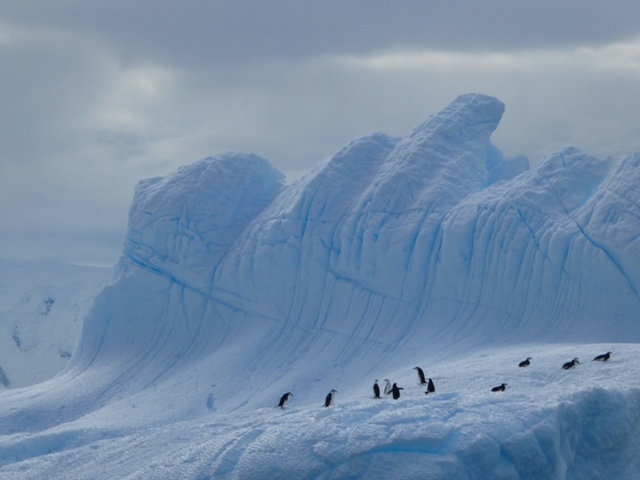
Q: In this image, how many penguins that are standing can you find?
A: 7